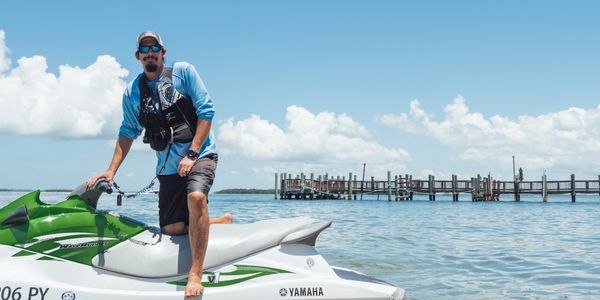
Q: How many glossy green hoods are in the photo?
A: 1